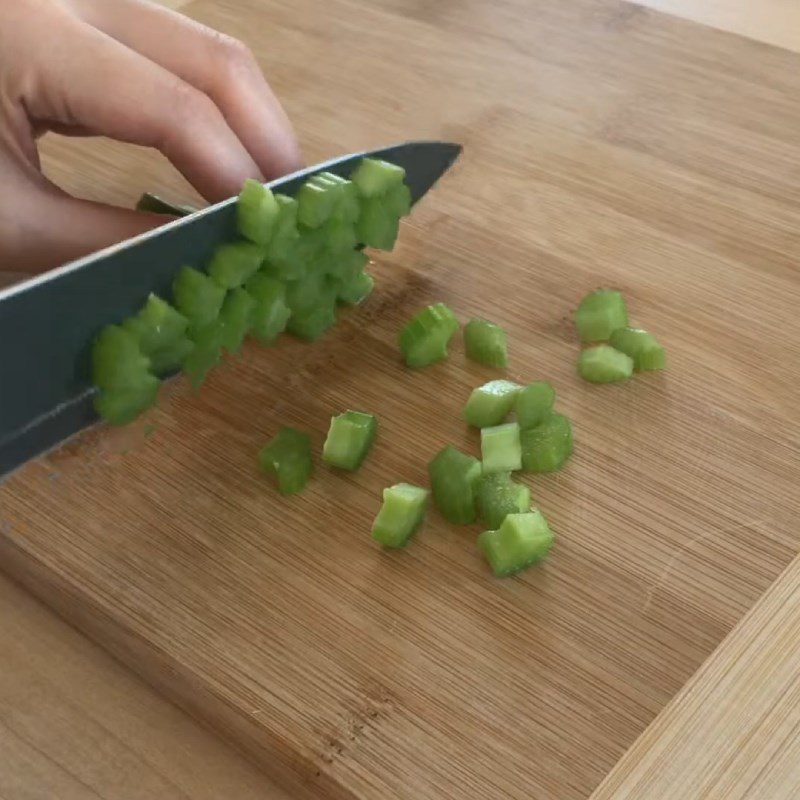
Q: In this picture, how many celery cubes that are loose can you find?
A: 15